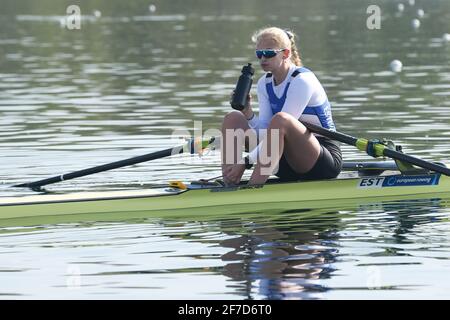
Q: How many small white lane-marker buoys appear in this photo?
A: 8